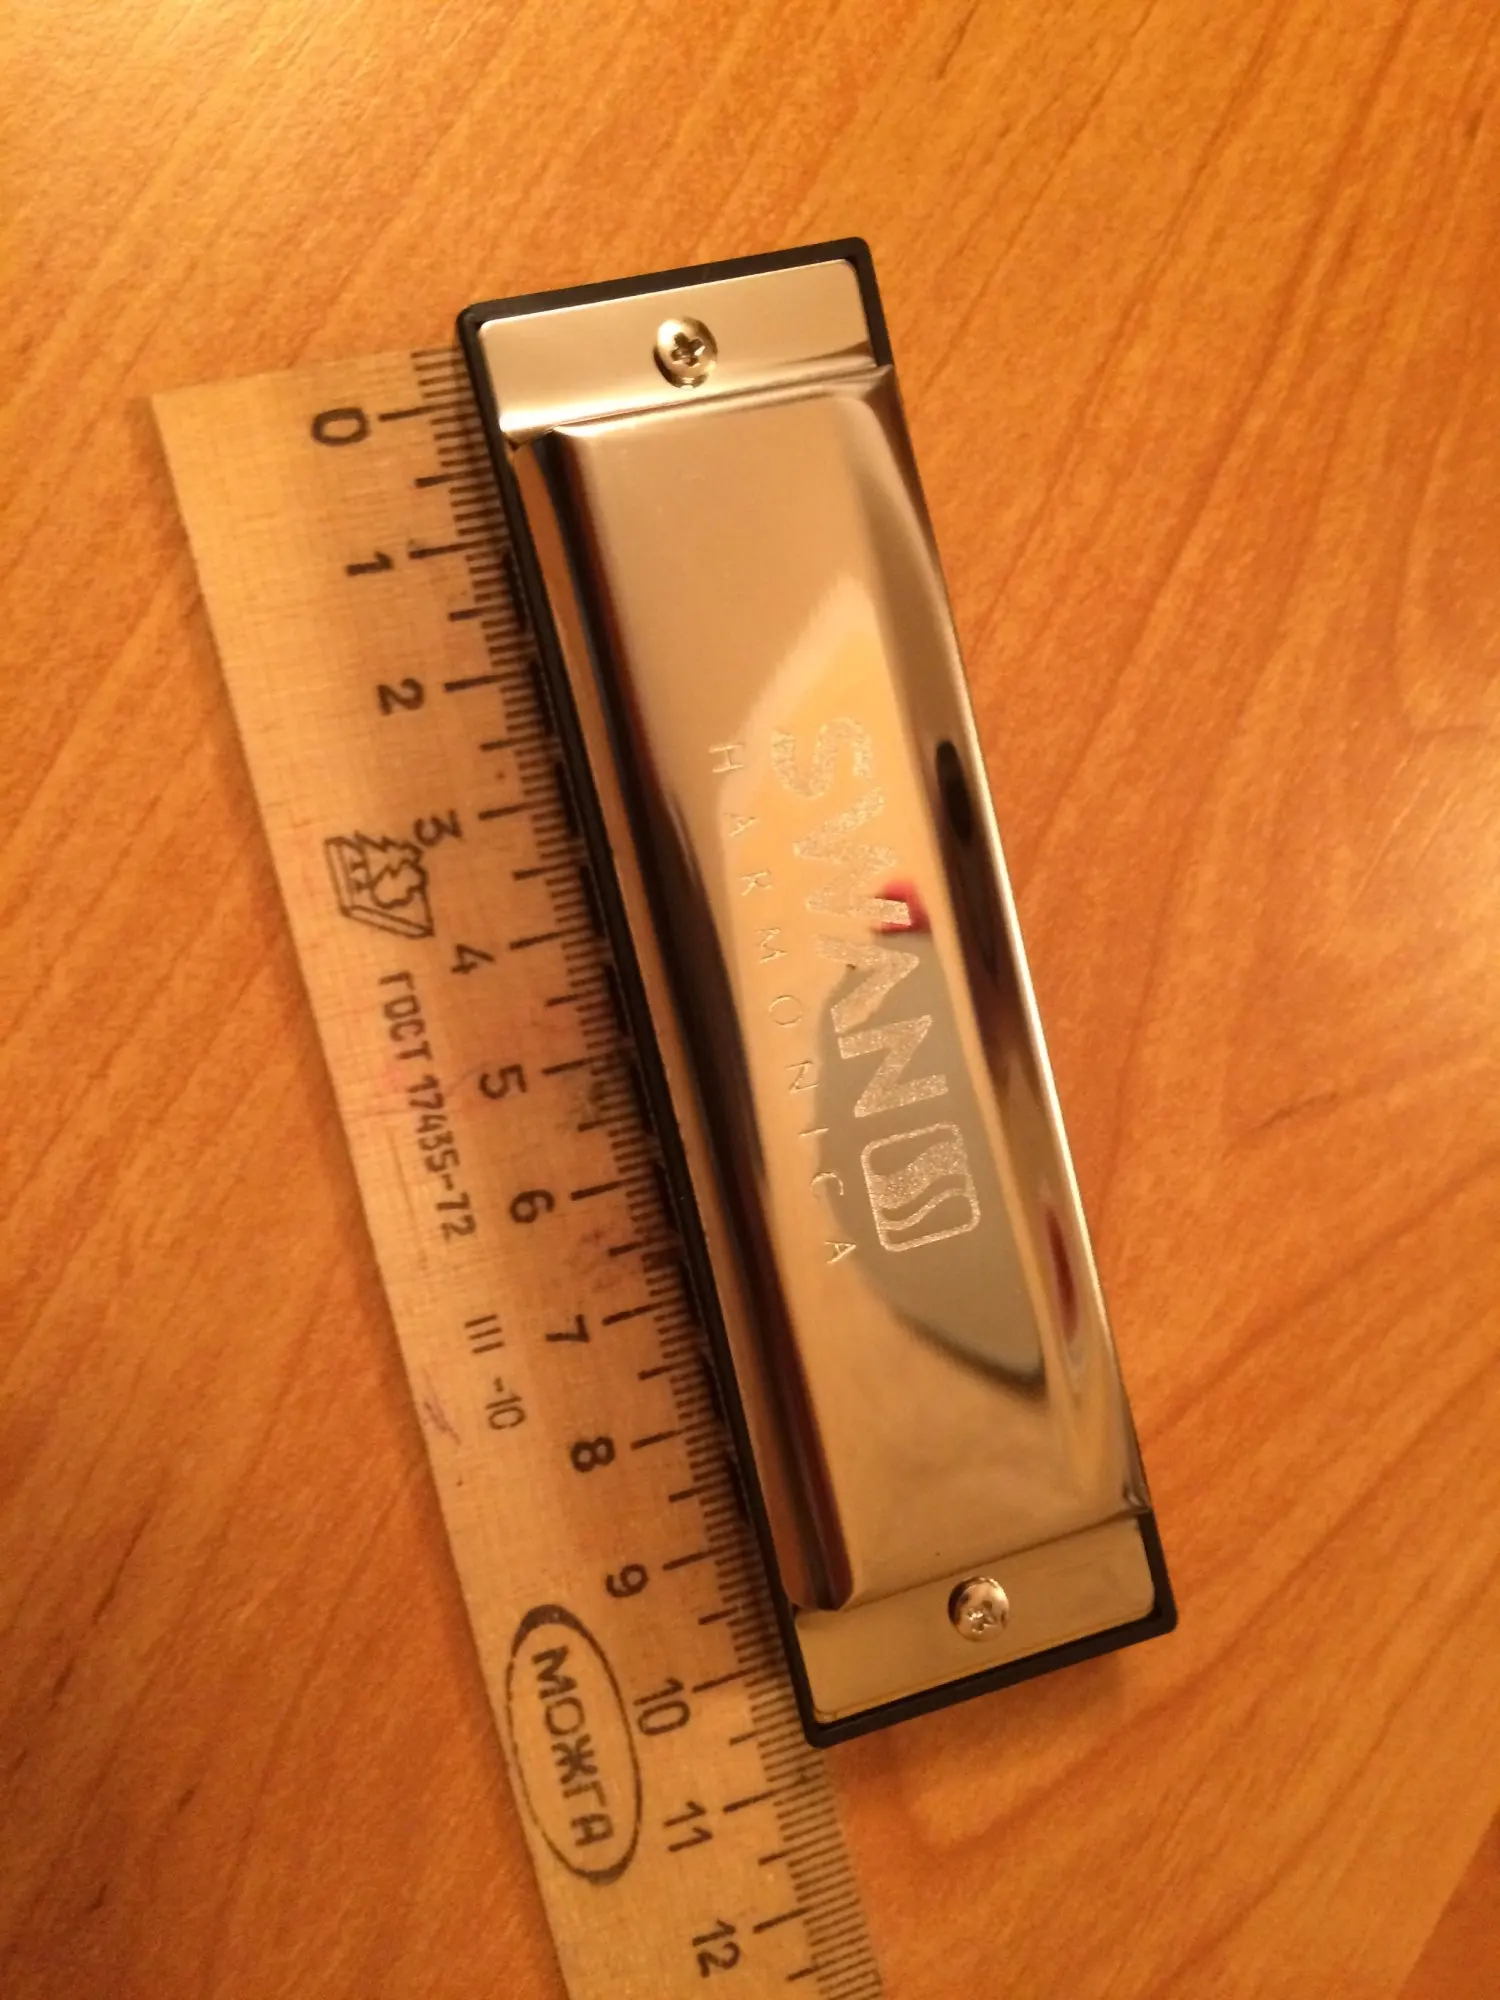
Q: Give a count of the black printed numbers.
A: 13